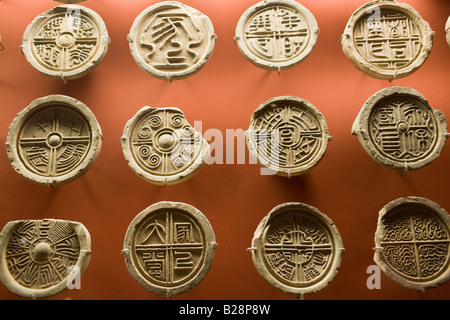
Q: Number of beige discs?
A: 12